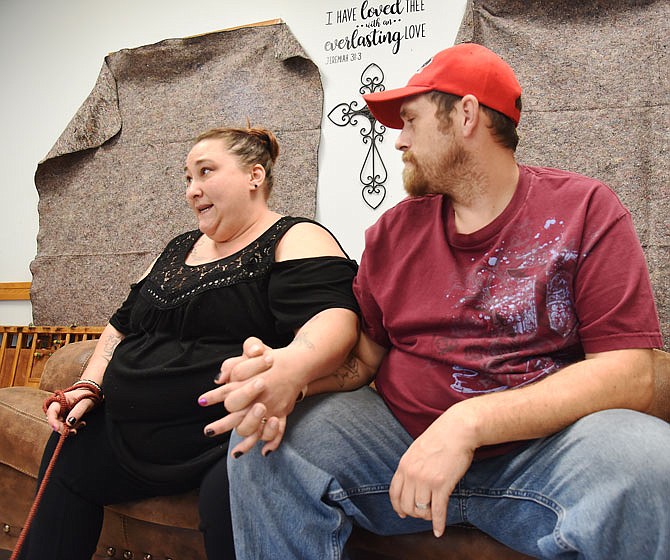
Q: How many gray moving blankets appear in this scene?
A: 2